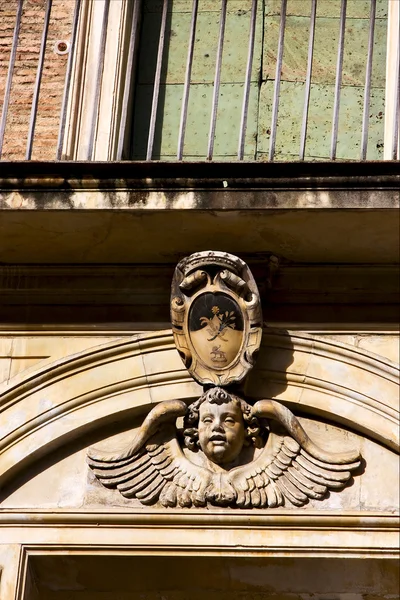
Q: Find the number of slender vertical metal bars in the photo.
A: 14